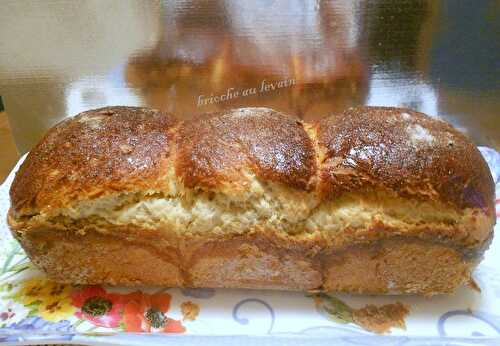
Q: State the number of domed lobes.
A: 3